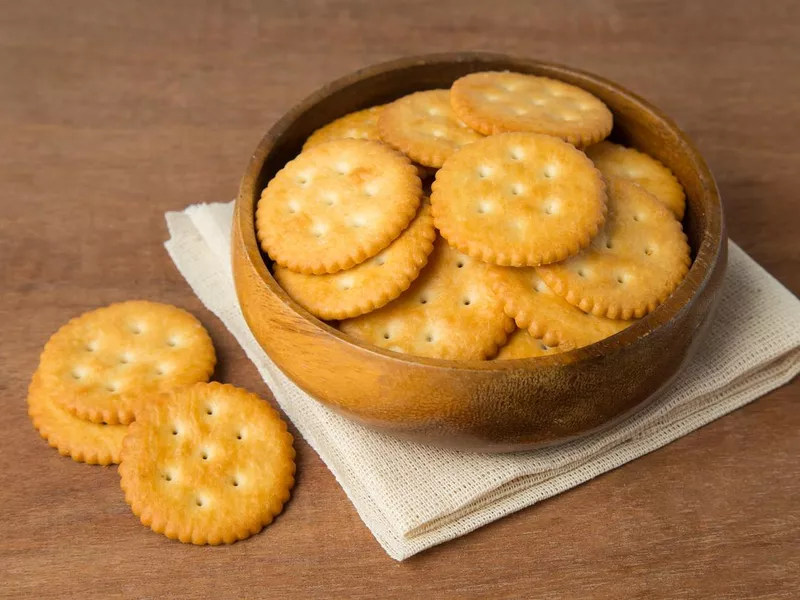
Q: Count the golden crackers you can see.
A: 14